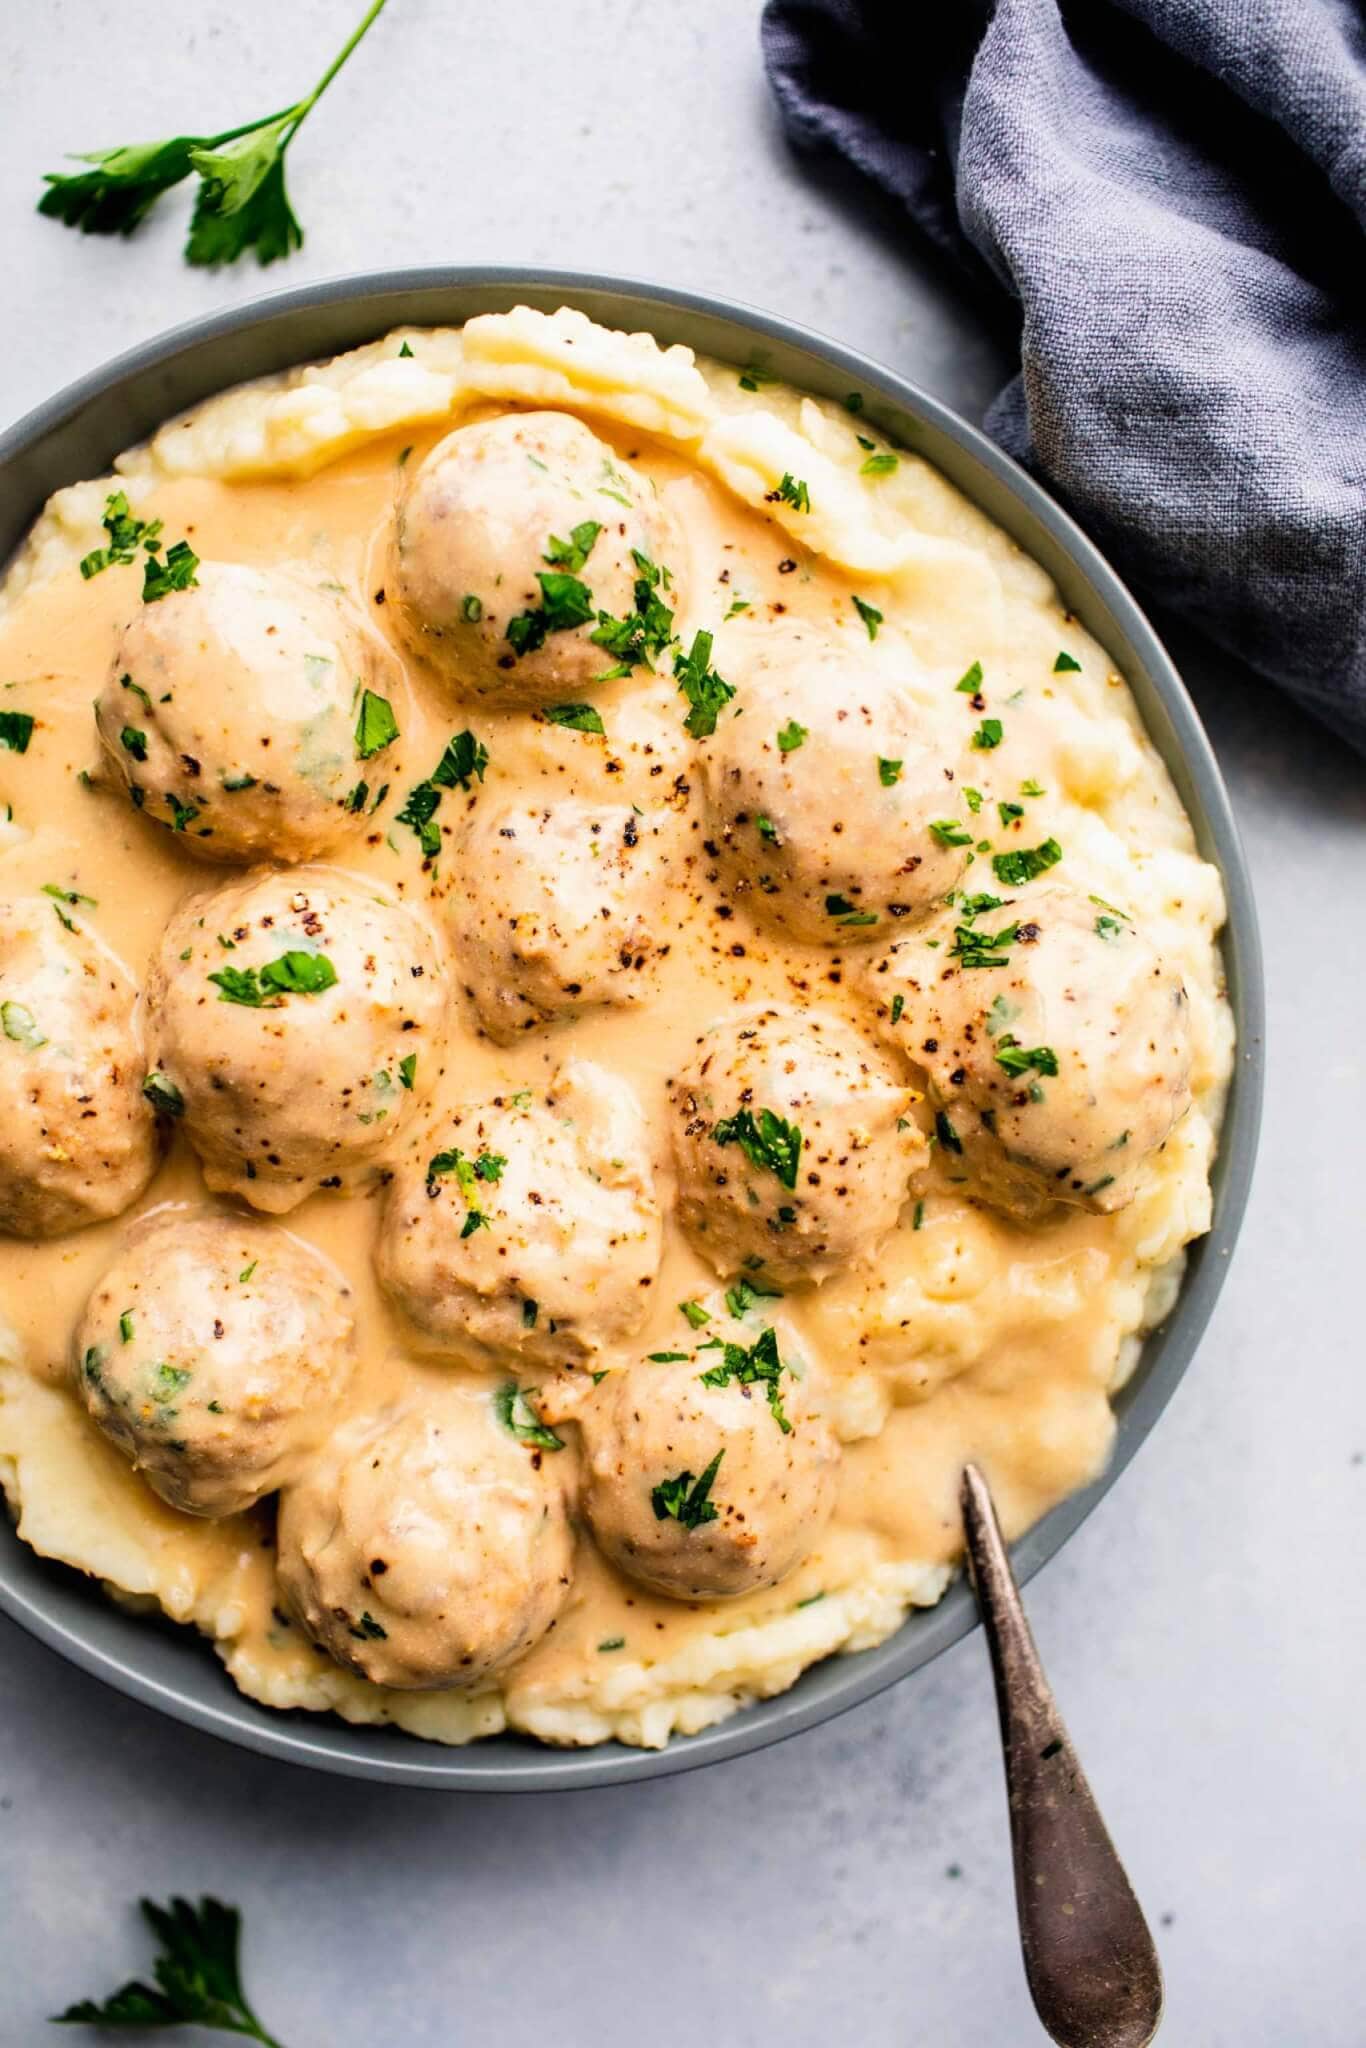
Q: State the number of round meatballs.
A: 12